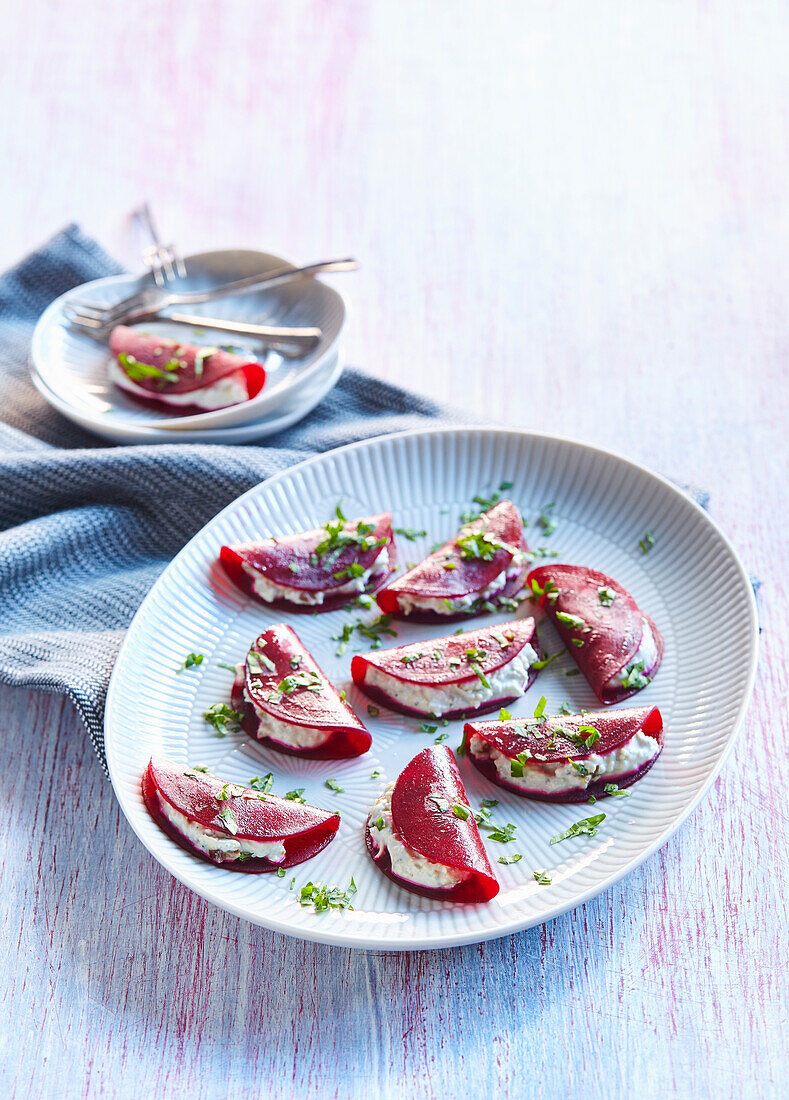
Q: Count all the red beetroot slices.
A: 9